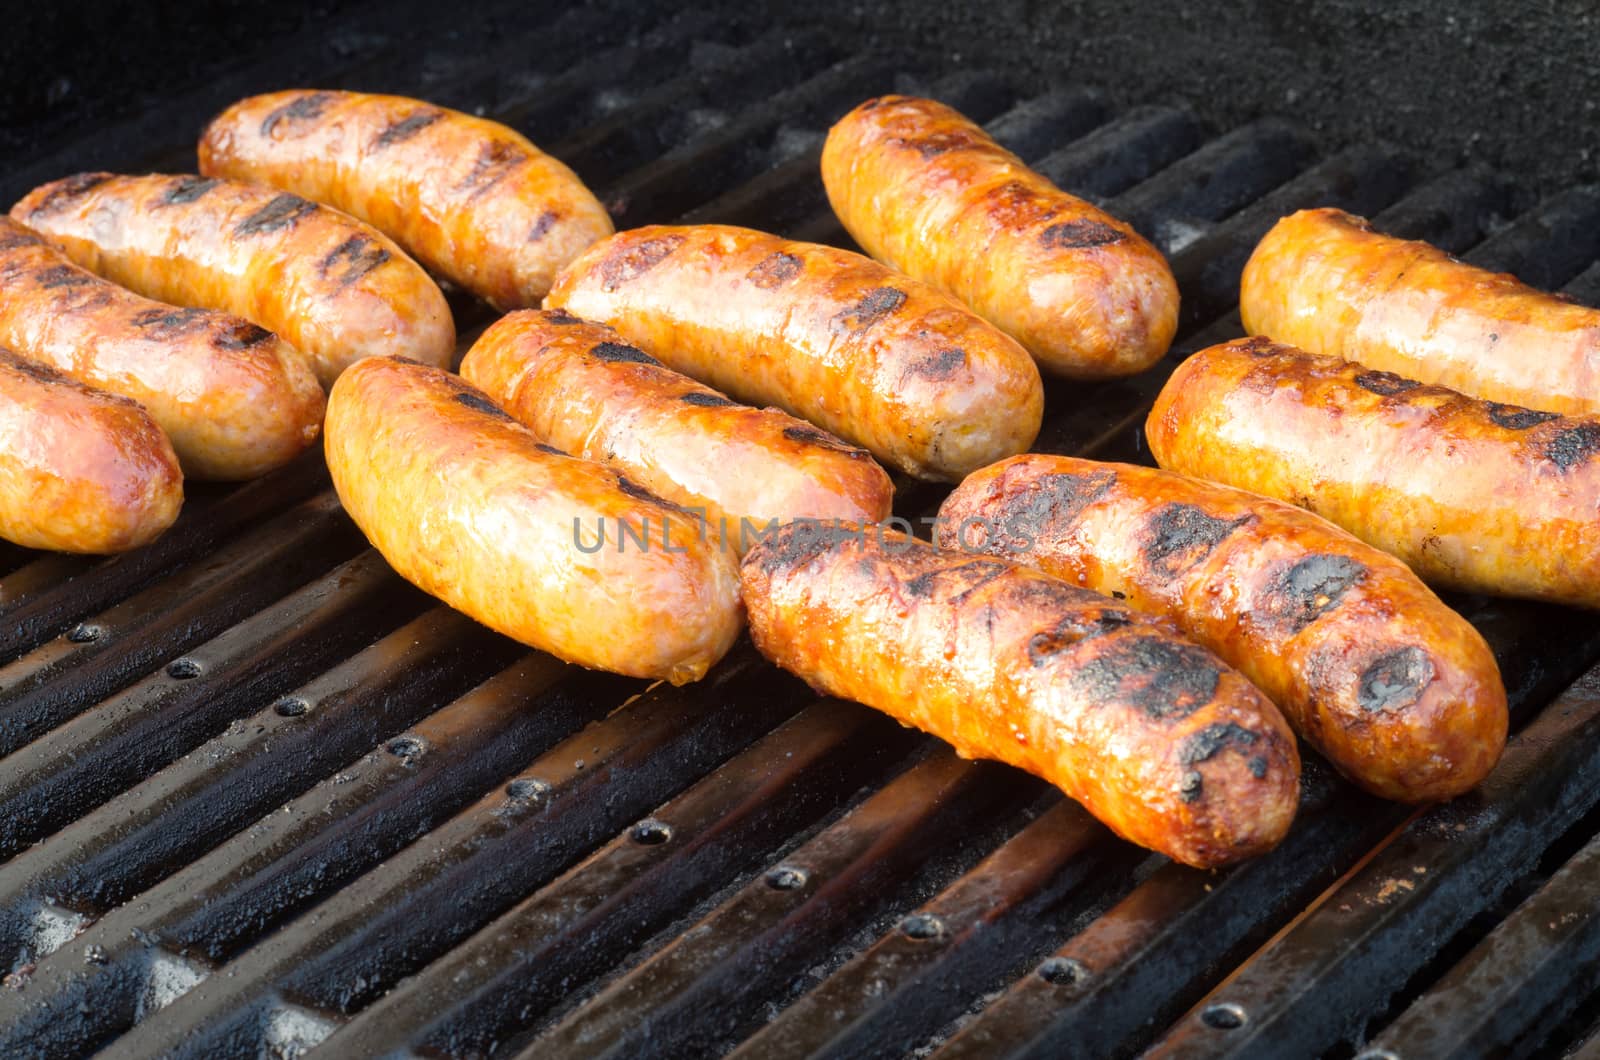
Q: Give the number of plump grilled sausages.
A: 12